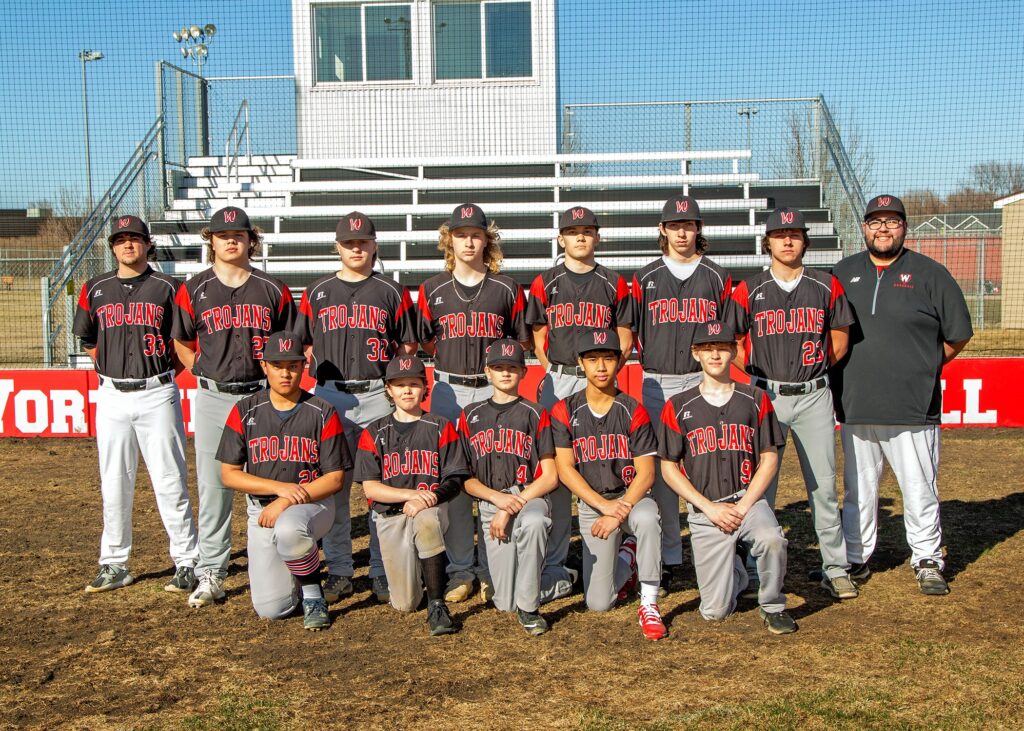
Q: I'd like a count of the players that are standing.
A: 7